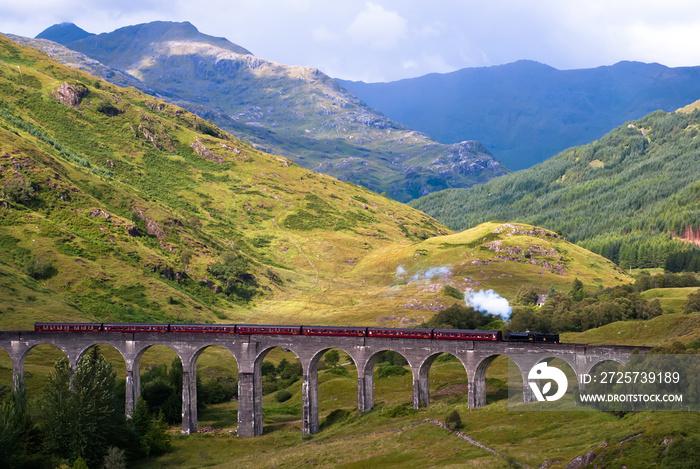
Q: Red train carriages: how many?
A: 7